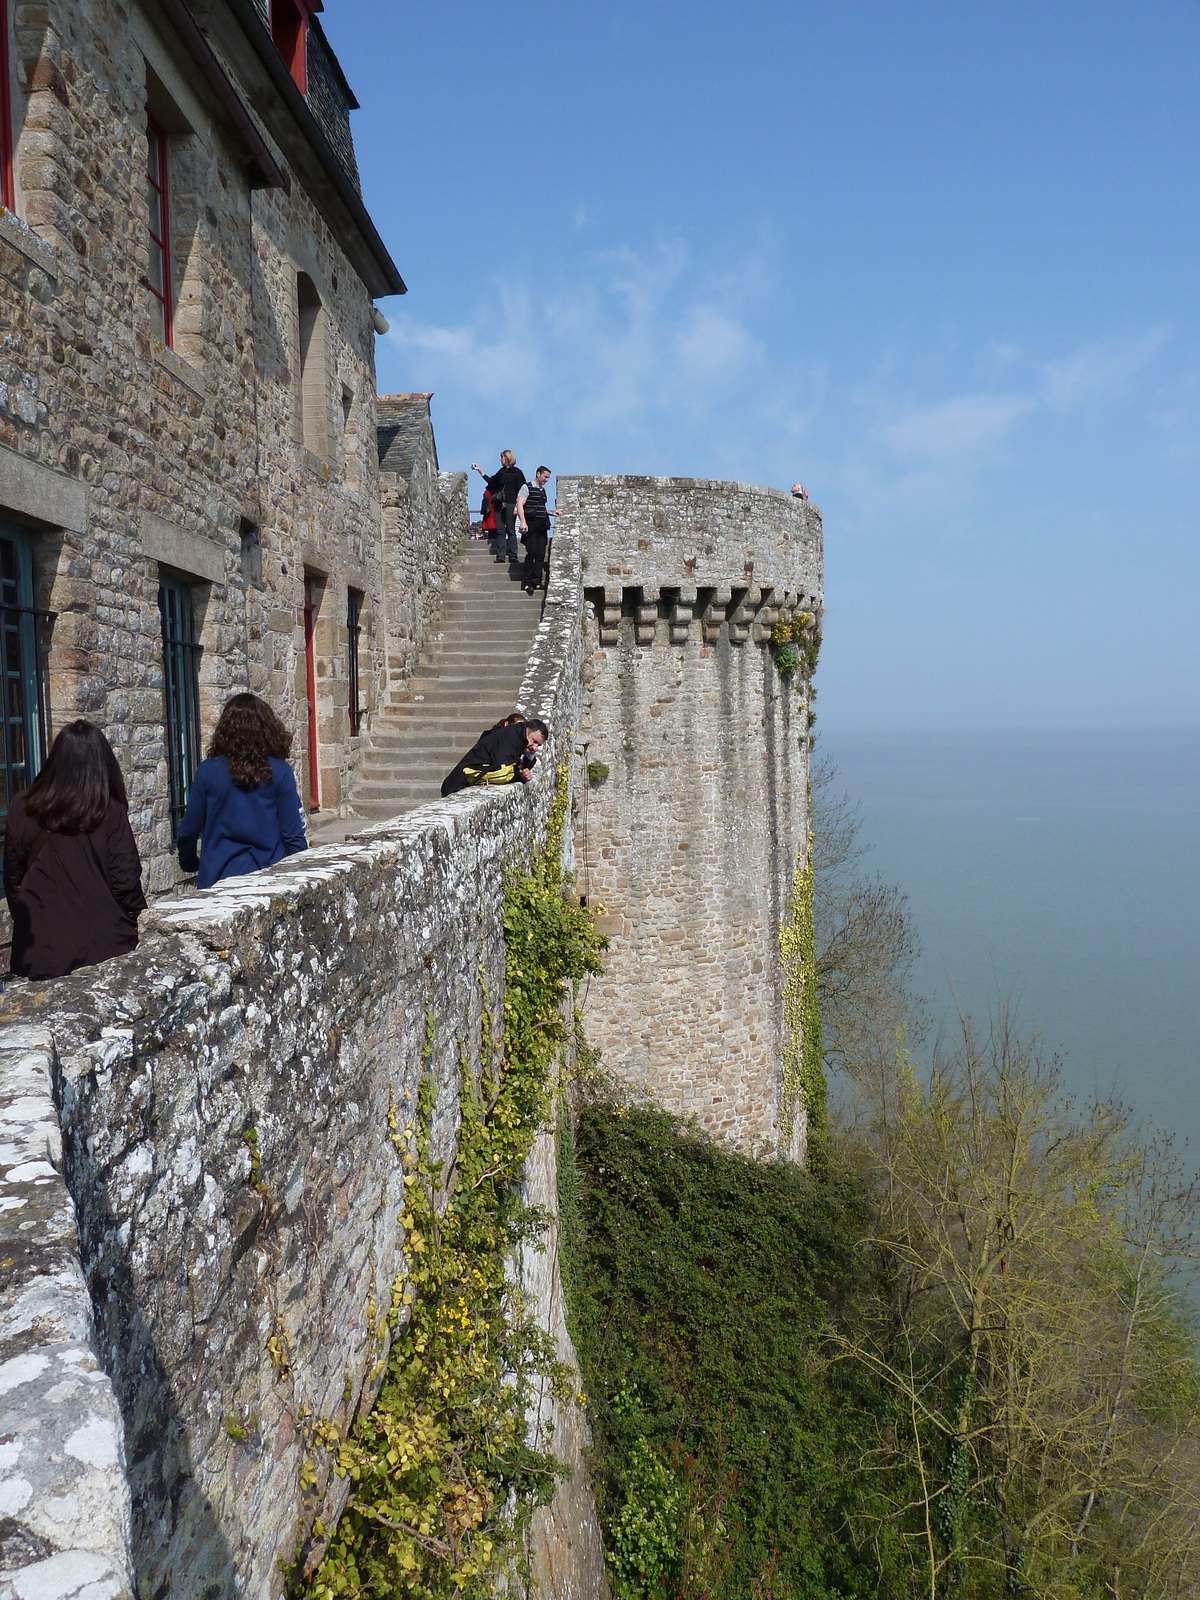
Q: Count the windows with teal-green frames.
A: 2